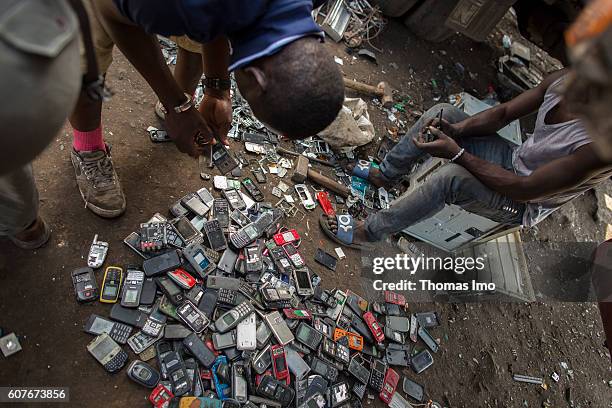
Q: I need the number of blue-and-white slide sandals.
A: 2